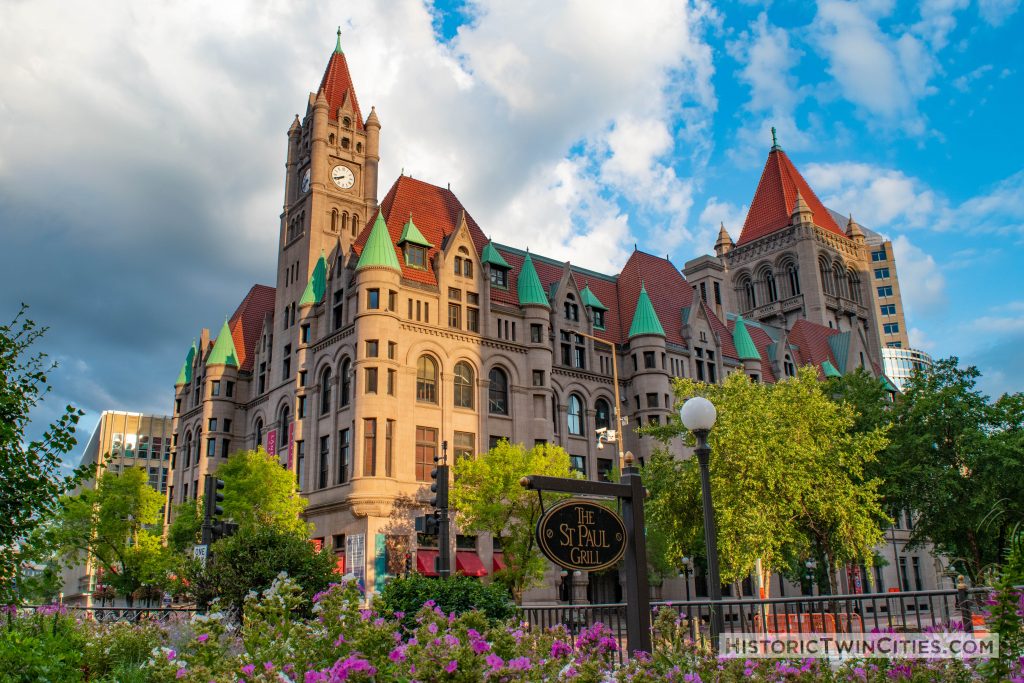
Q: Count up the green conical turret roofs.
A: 7